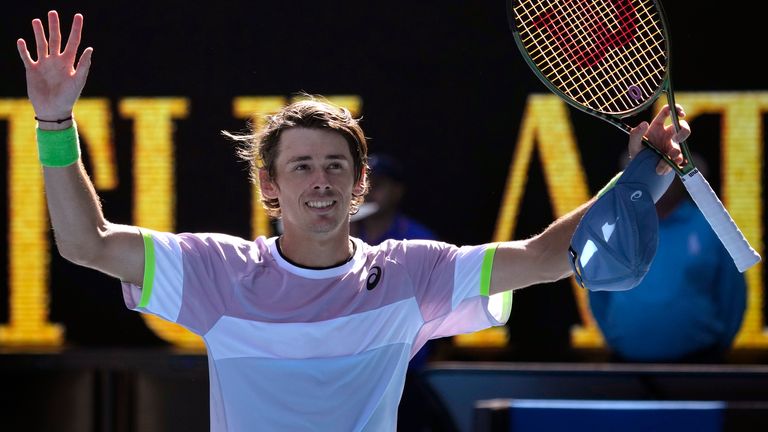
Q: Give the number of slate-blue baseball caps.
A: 1